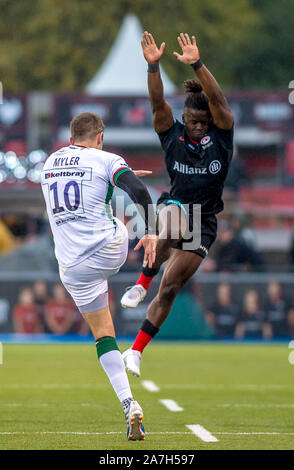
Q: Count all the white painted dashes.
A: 3